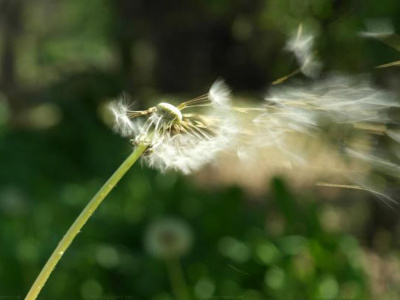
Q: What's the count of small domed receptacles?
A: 1